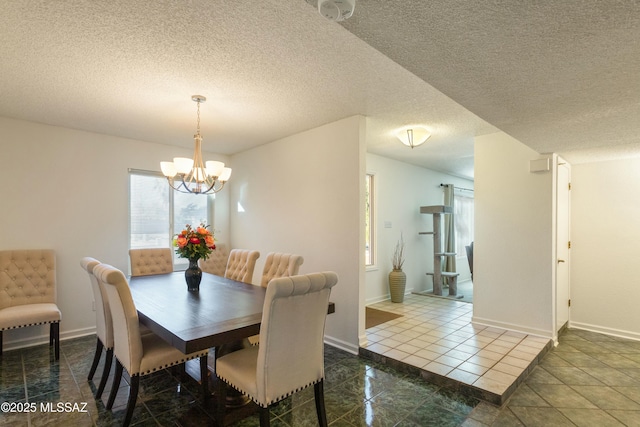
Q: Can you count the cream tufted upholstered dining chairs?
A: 8